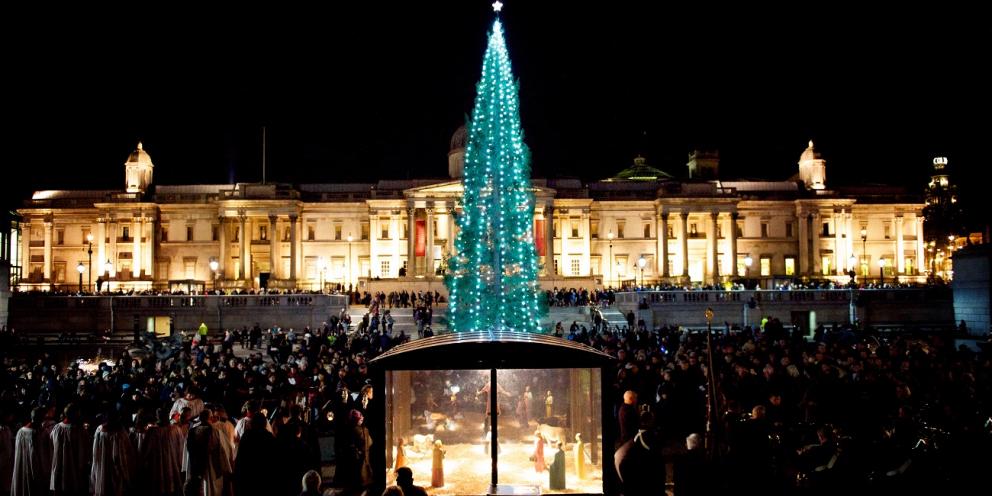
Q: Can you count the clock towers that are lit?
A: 2